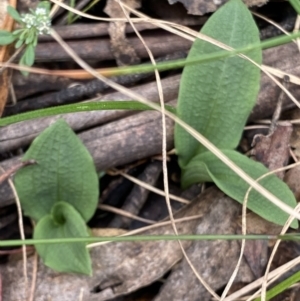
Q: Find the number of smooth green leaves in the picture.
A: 4